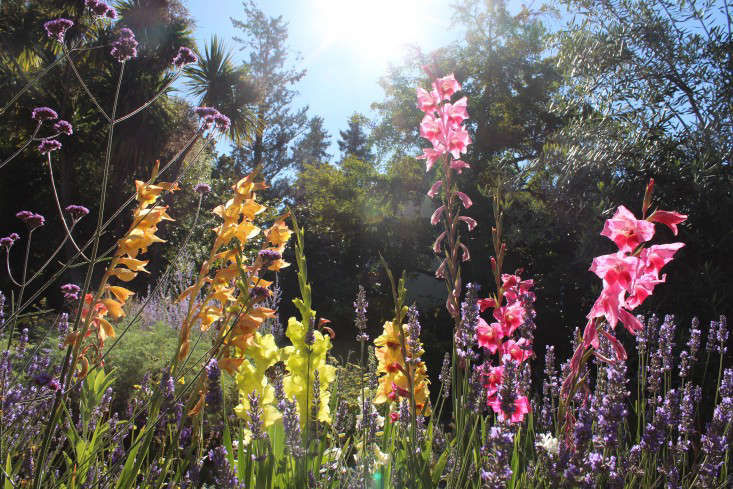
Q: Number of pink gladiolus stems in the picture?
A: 3